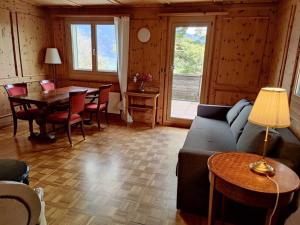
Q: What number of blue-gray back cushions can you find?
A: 3